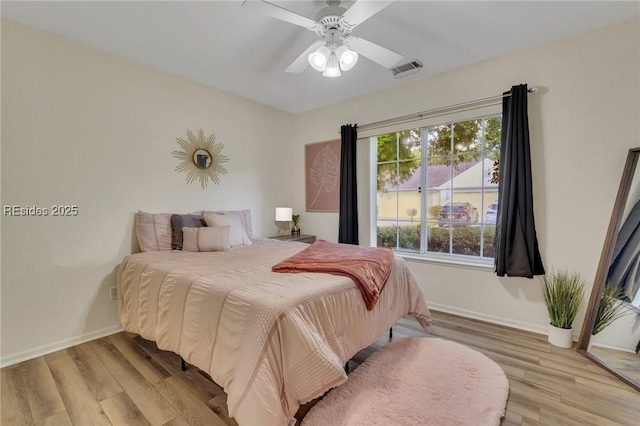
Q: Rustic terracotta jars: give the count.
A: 0